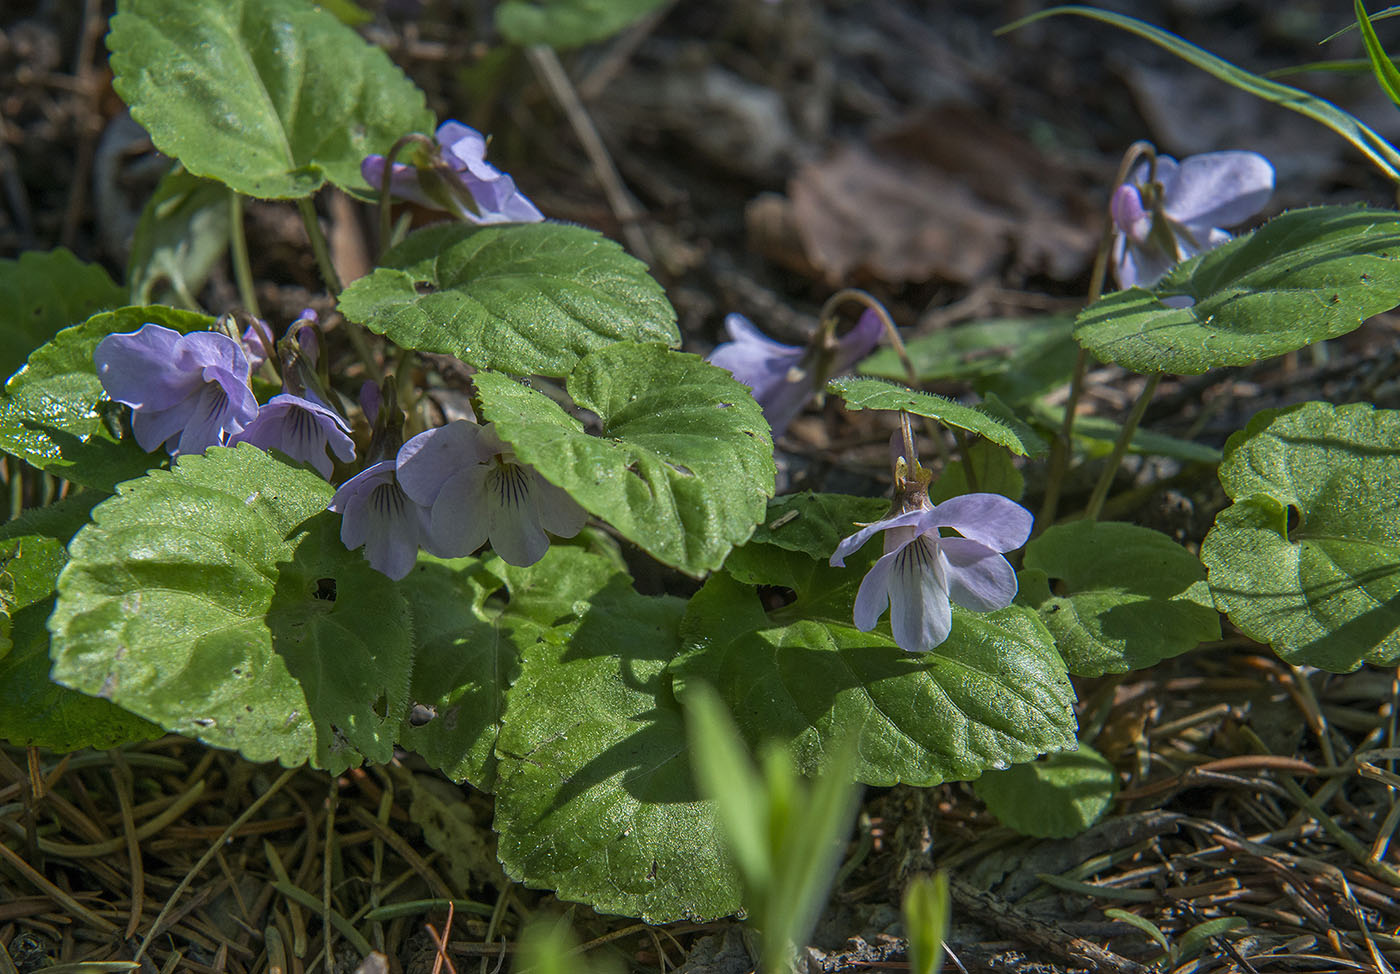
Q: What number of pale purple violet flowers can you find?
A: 8